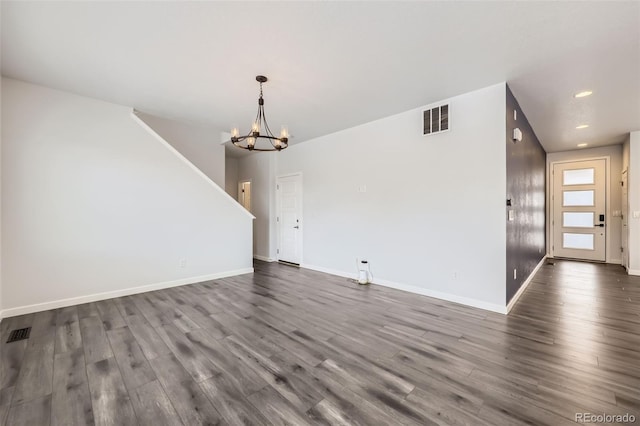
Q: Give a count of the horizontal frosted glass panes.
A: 4